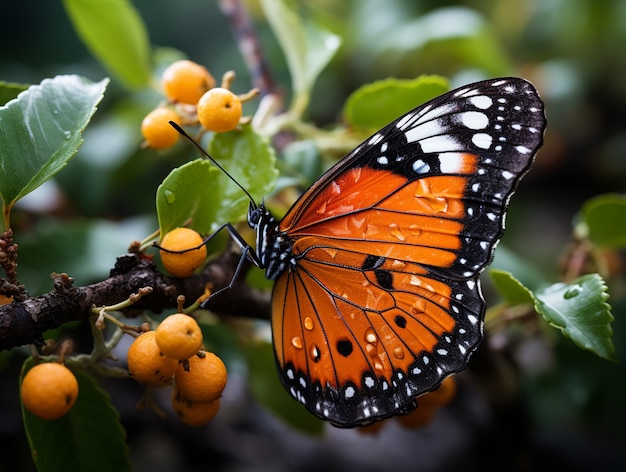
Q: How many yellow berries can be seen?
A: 9